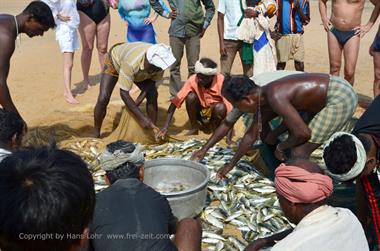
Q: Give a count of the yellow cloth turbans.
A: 0